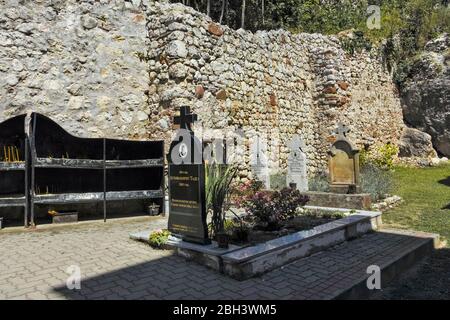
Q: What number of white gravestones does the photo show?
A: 2